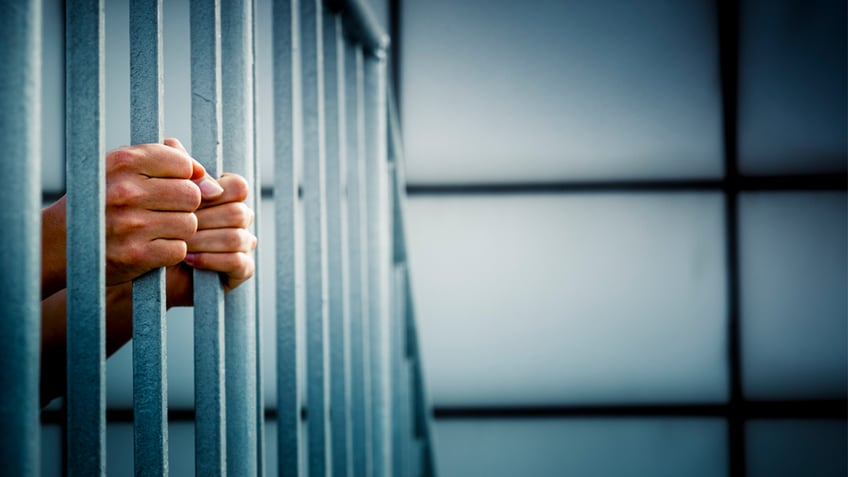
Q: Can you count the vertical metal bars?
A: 10